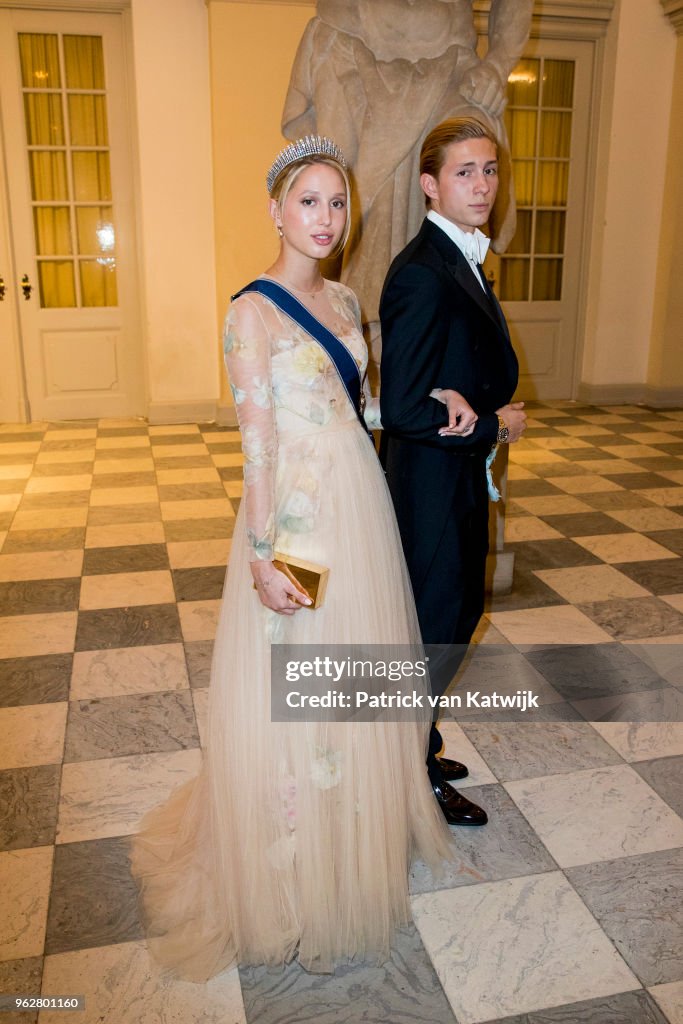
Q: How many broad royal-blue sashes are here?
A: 1